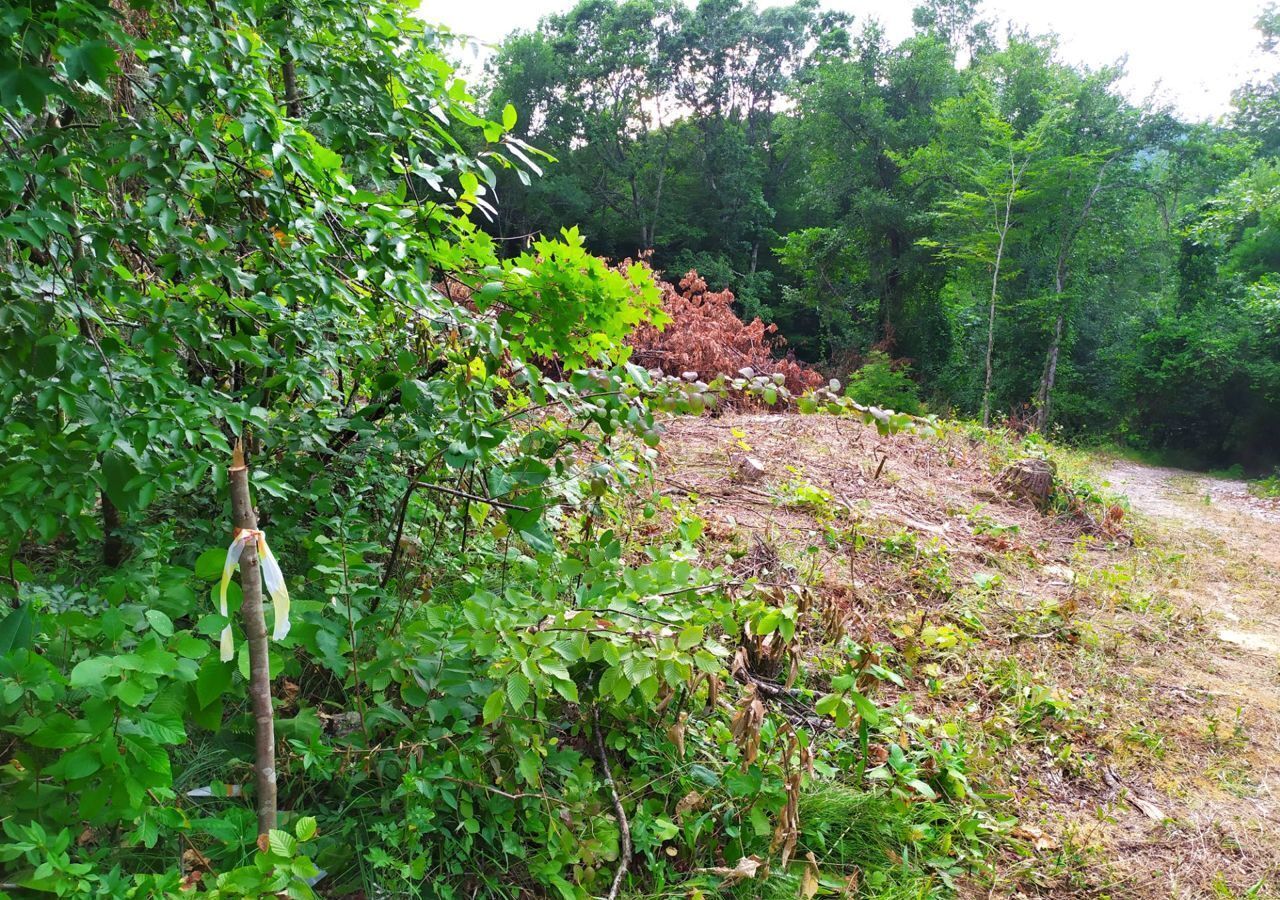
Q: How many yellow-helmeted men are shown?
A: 0